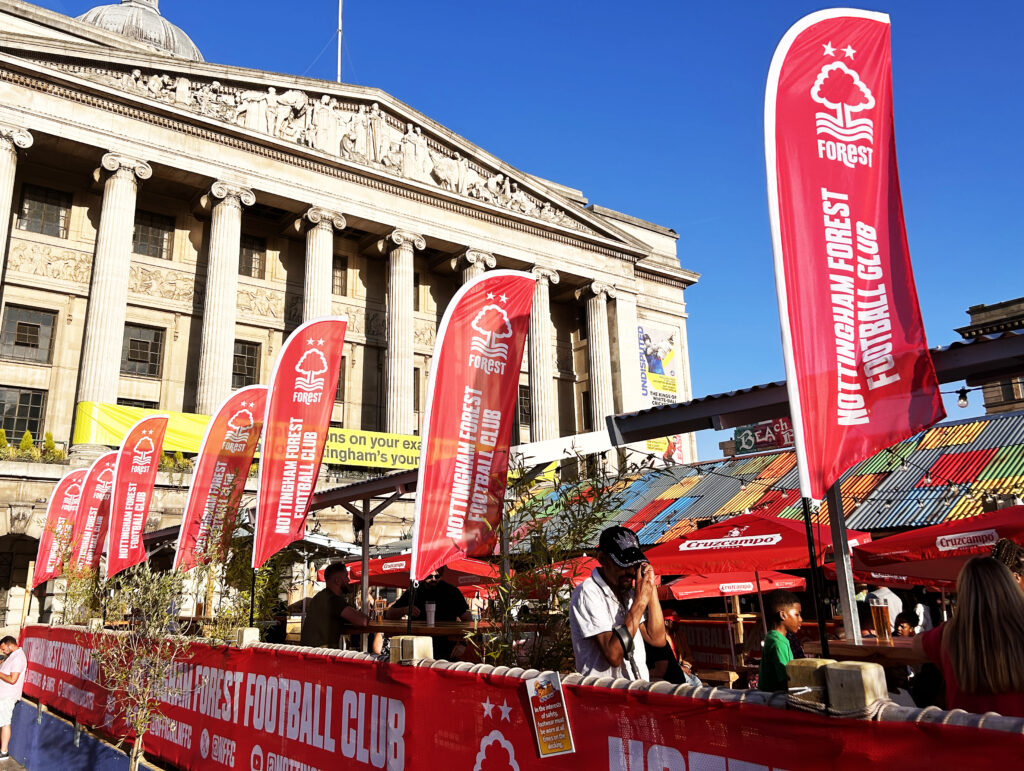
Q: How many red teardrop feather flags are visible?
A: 7